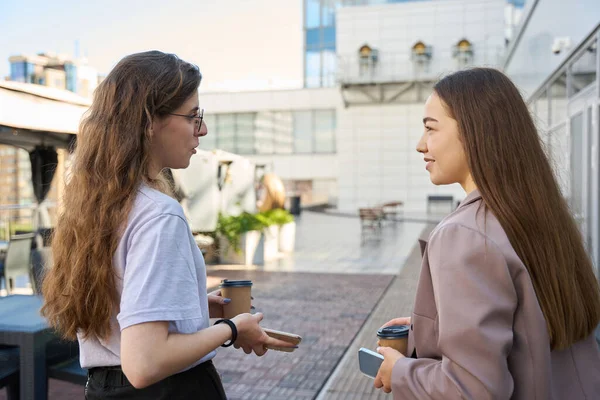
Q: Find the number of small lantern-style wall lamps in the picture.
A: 3